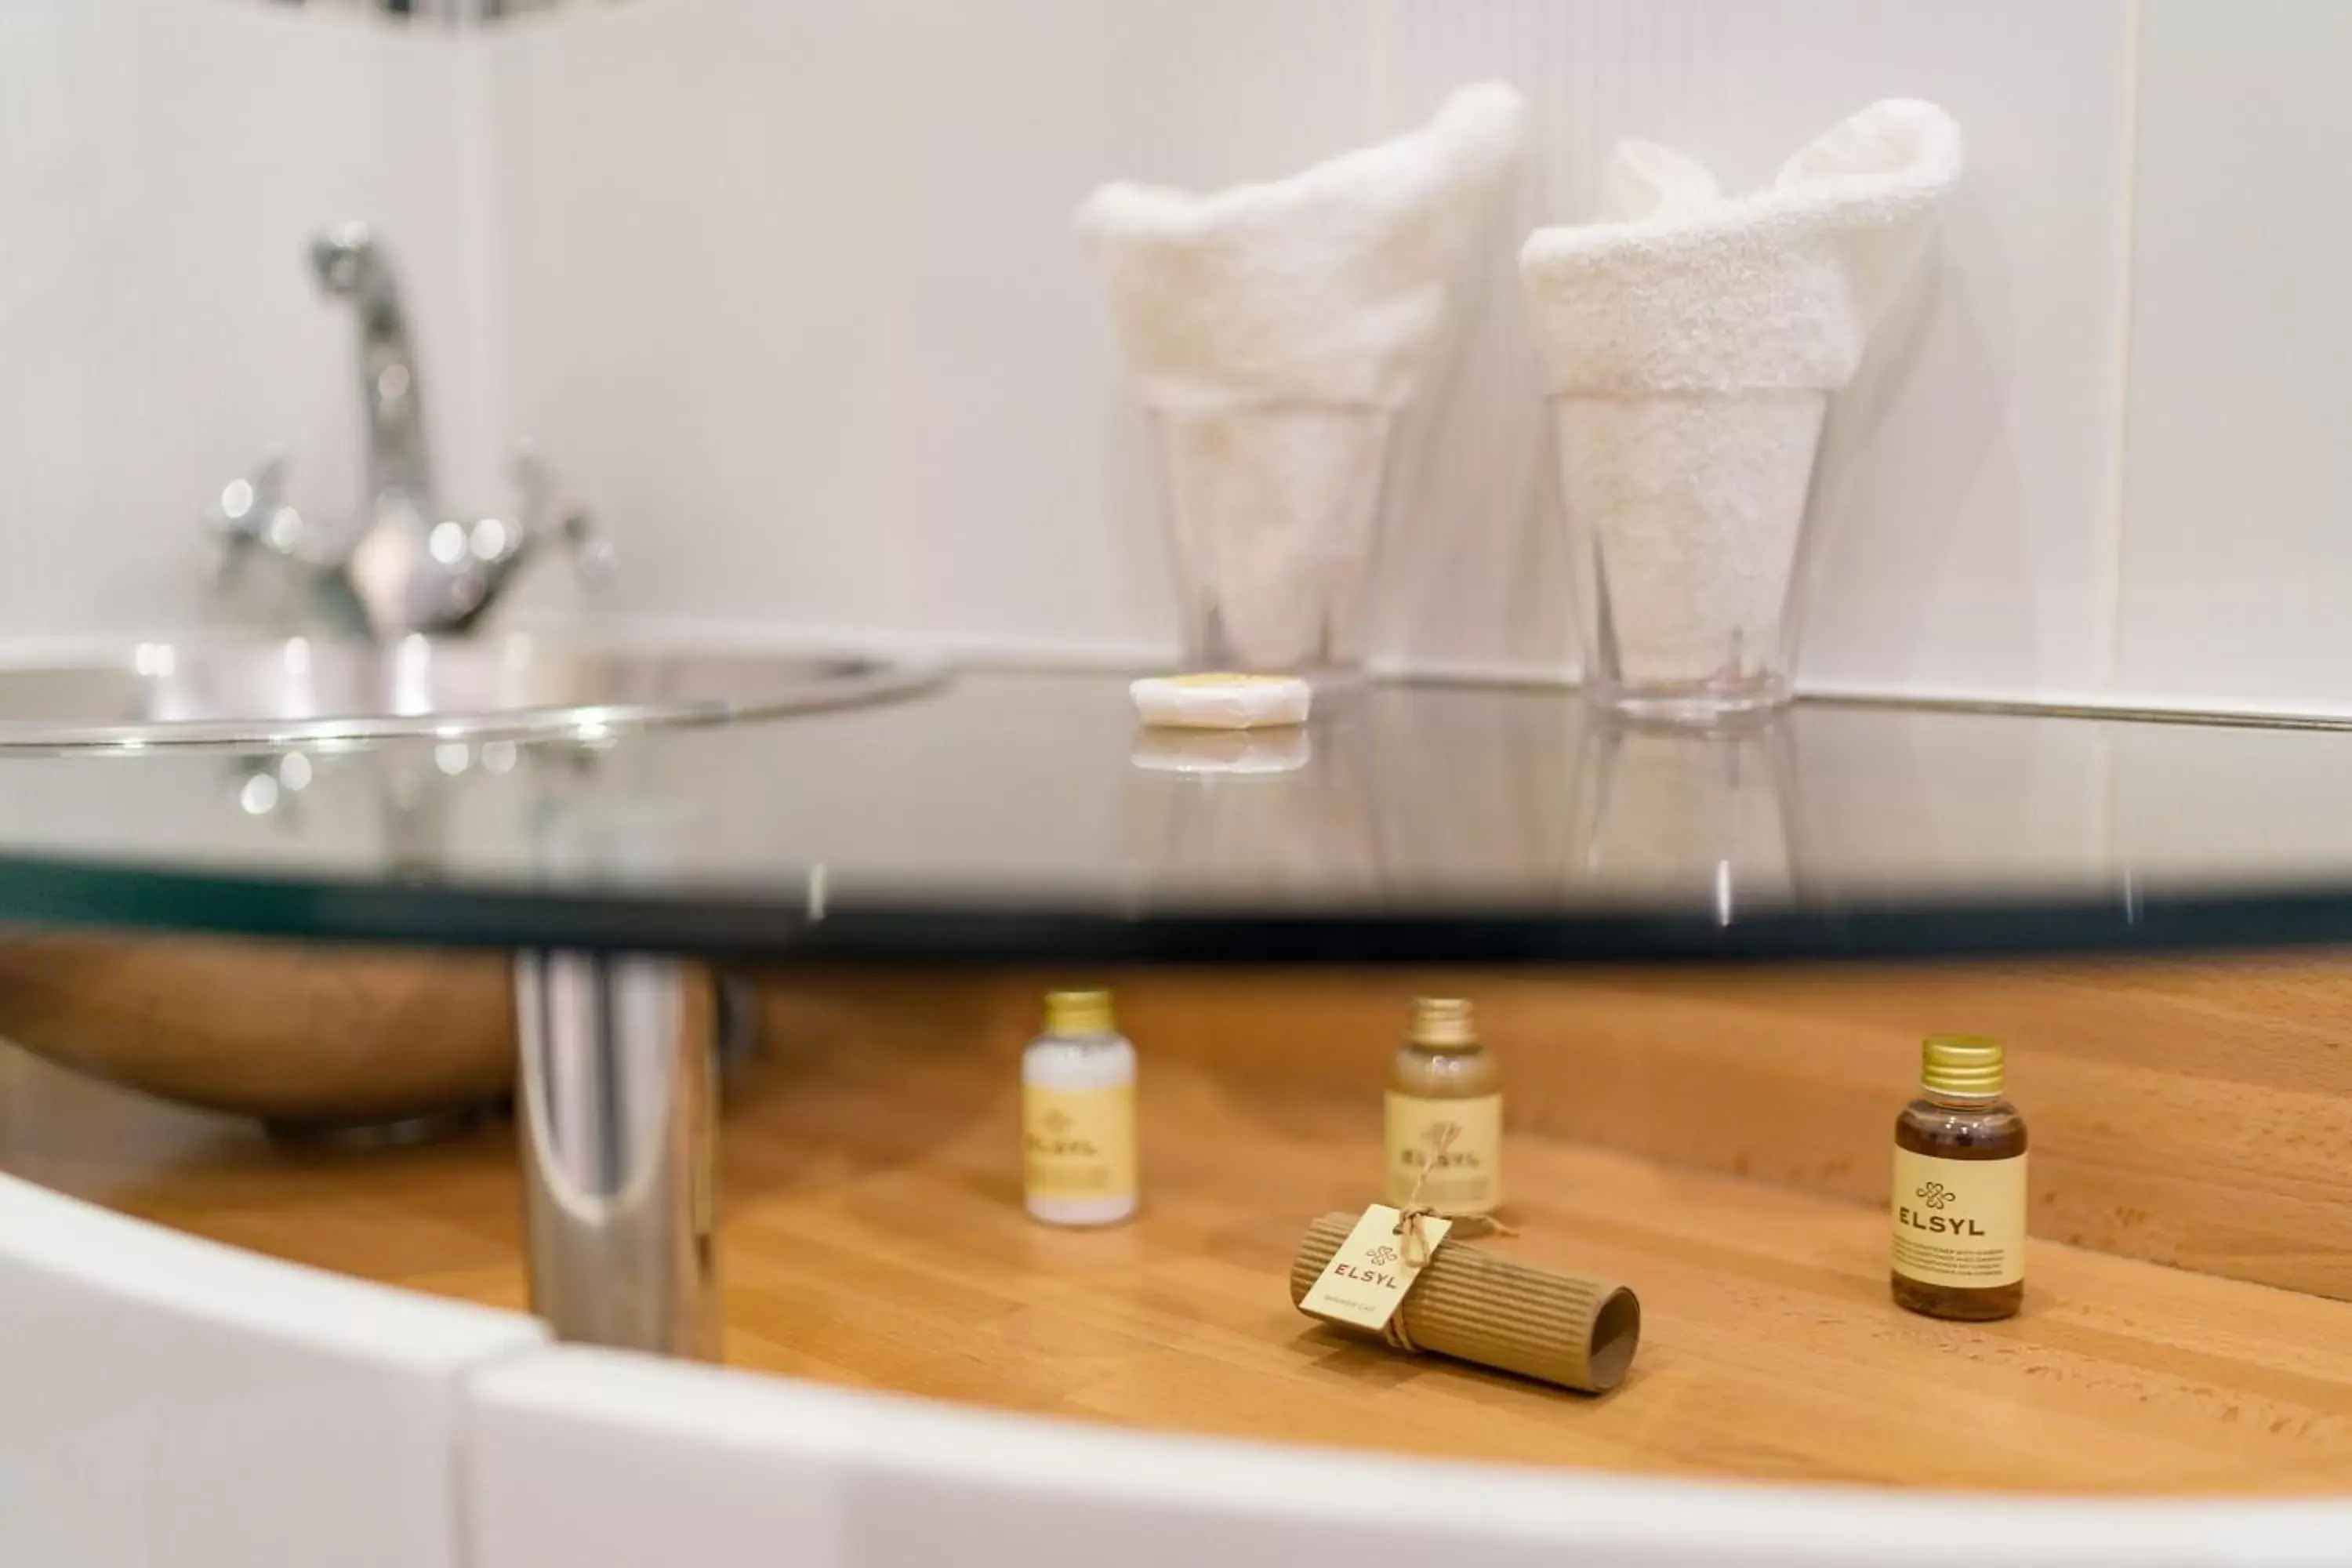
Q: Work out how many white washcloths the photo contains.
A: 2